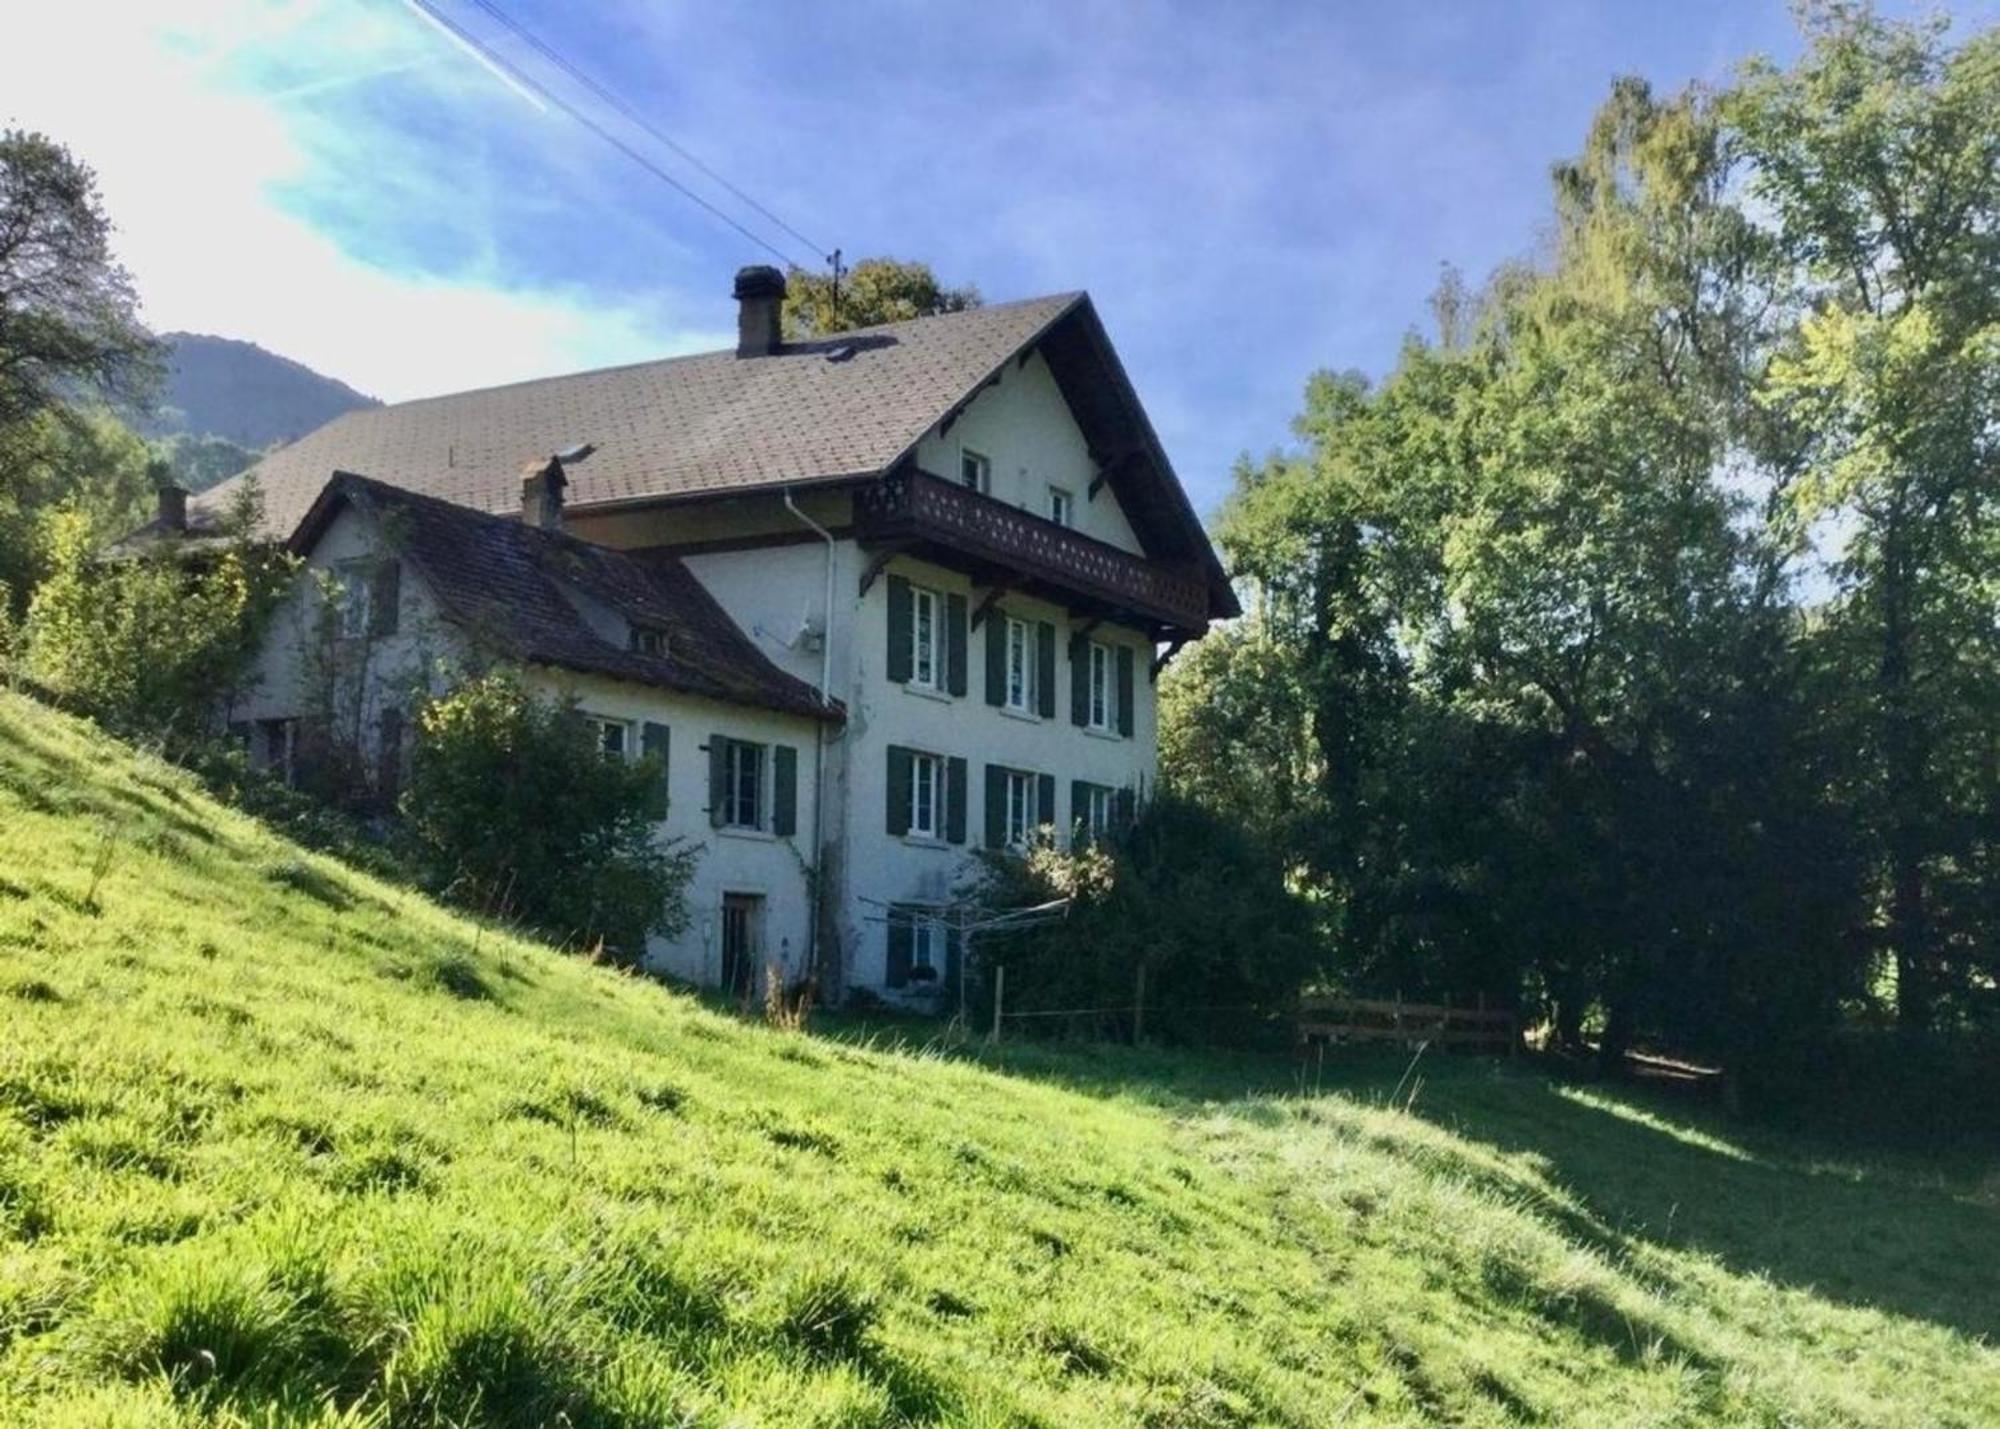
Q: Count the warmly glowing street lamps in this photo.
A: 0